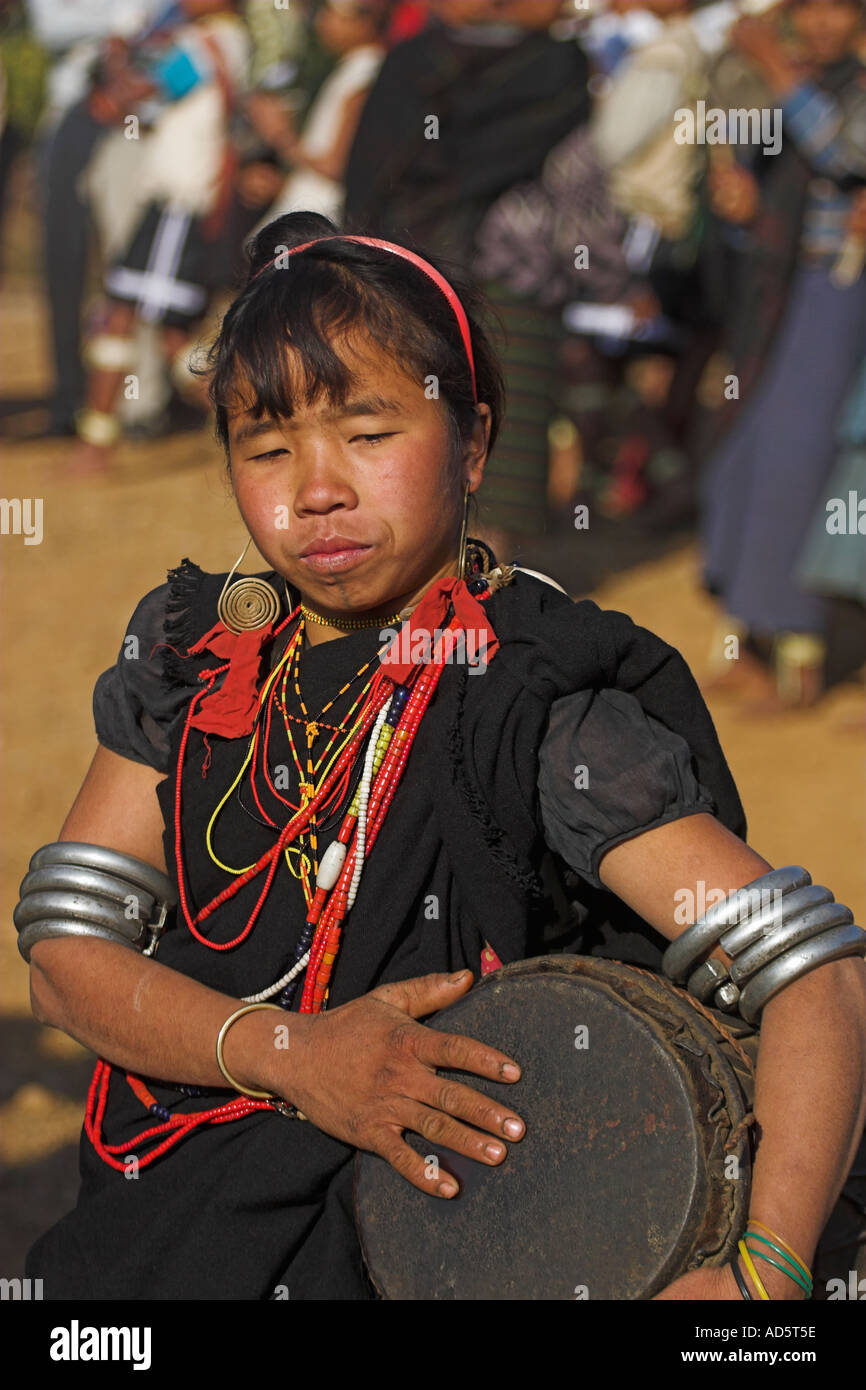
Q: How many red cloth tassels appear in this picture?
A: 2